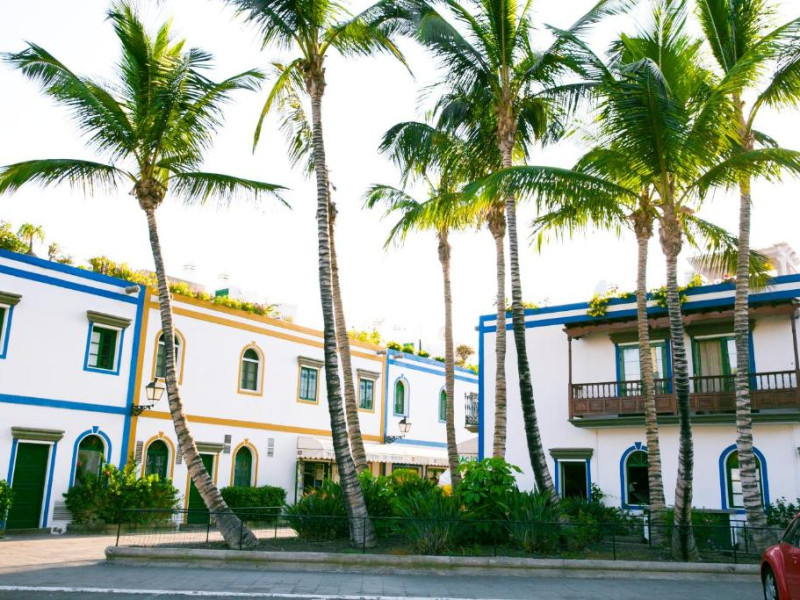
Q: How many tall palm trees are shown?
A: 9